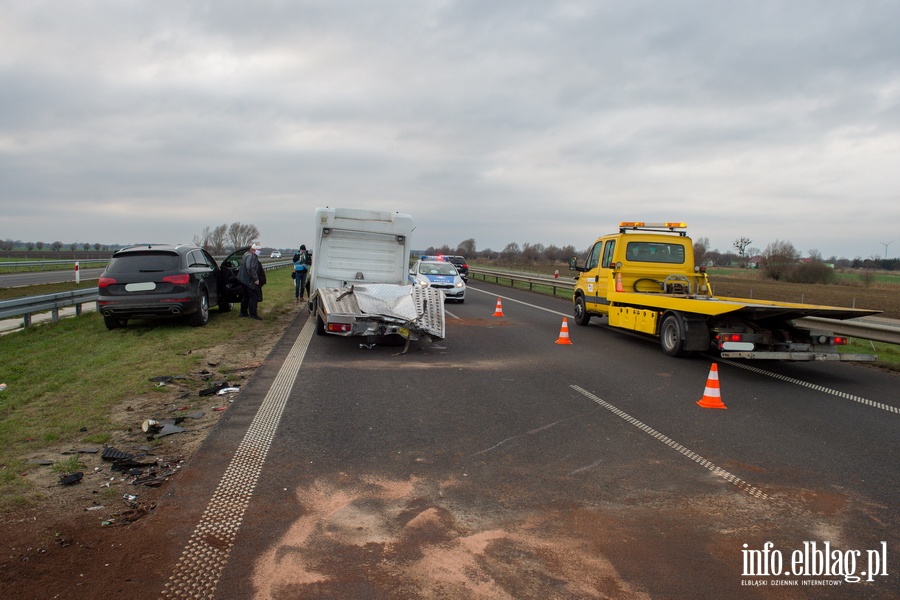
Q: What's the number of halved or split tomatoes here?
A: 0